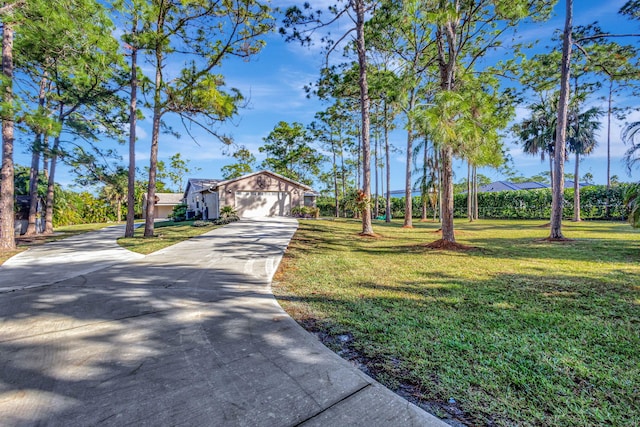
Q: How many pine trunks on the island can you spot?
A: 2